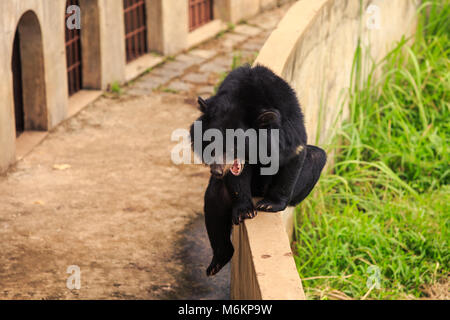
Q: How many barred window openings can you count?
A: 3